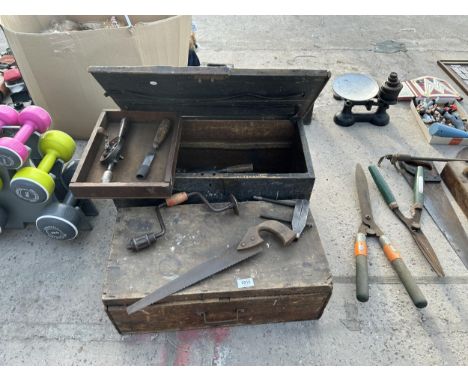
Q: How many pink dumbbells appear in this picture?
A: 2